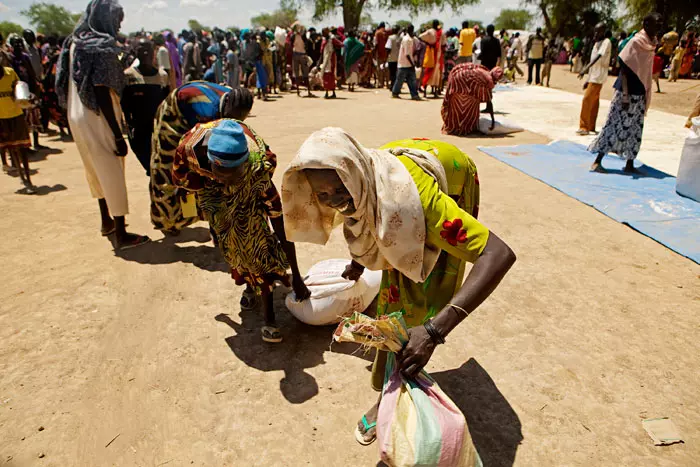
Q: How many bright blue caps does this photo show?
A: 1